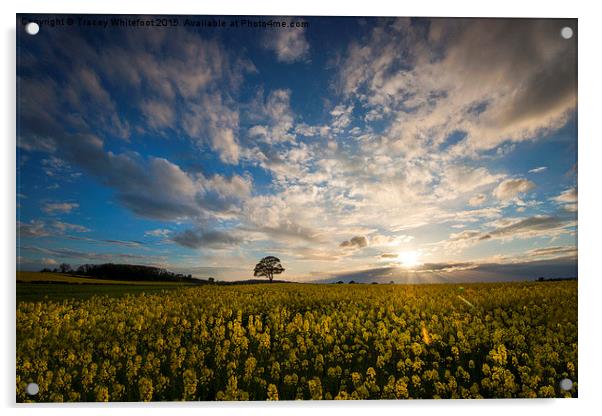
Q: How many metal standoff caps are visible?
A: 4